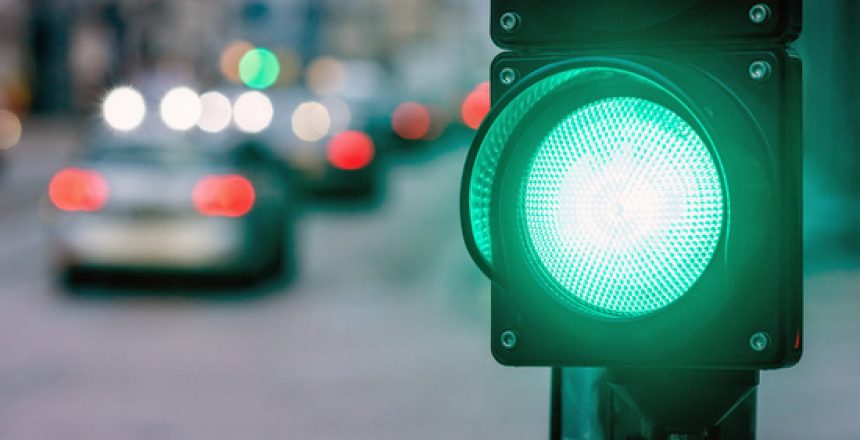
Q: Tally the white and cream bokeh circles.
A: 5